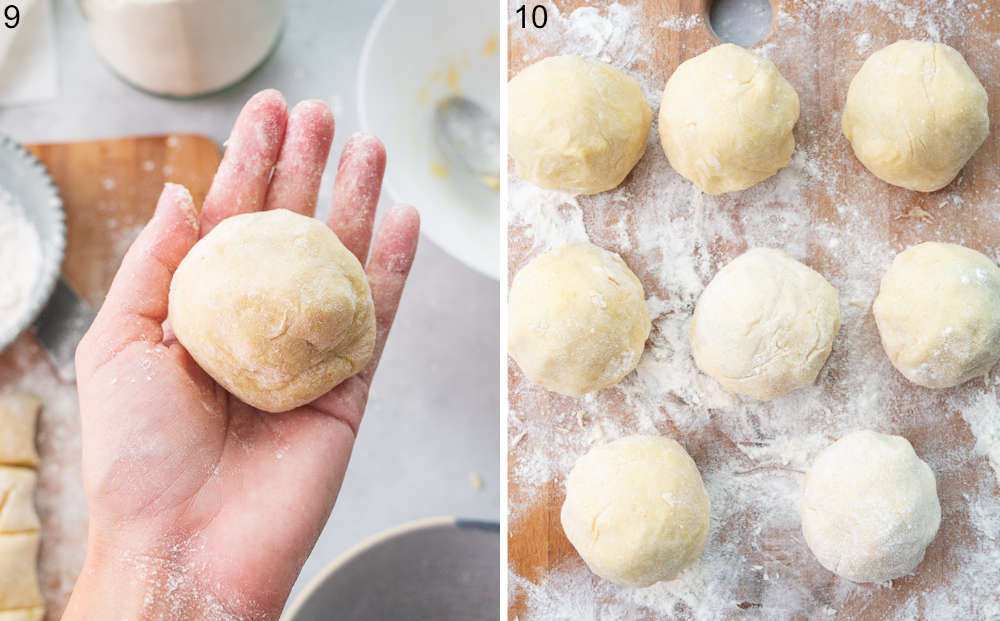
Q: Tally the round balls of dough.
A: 9